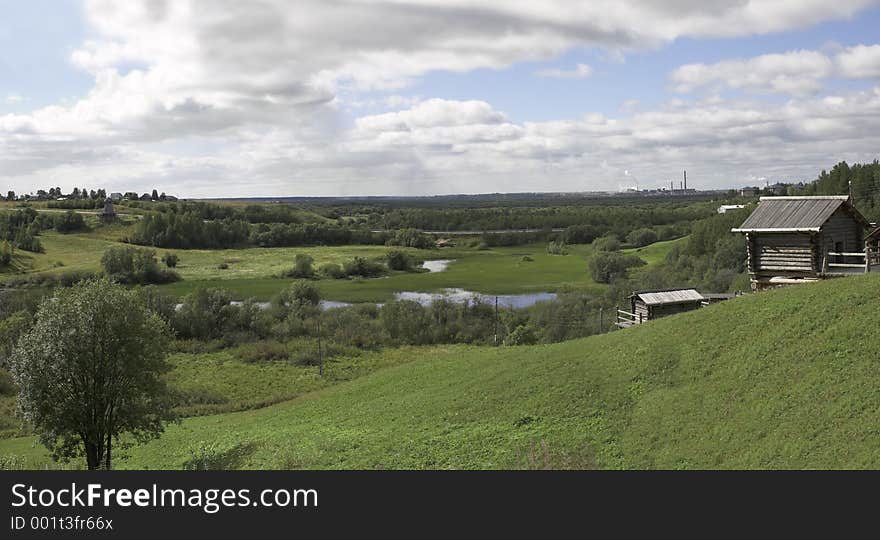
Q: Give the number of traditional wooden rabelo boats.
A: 0